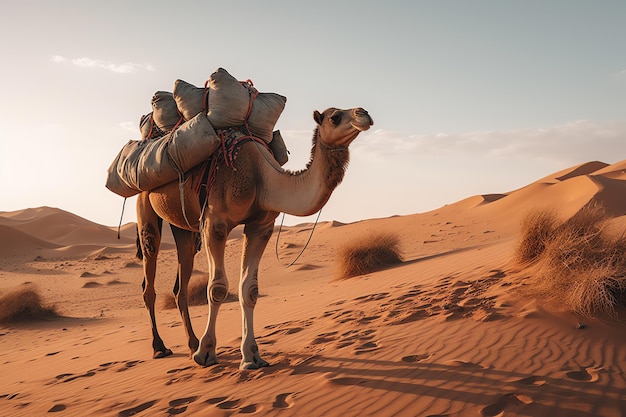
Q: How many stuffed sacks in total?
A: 7